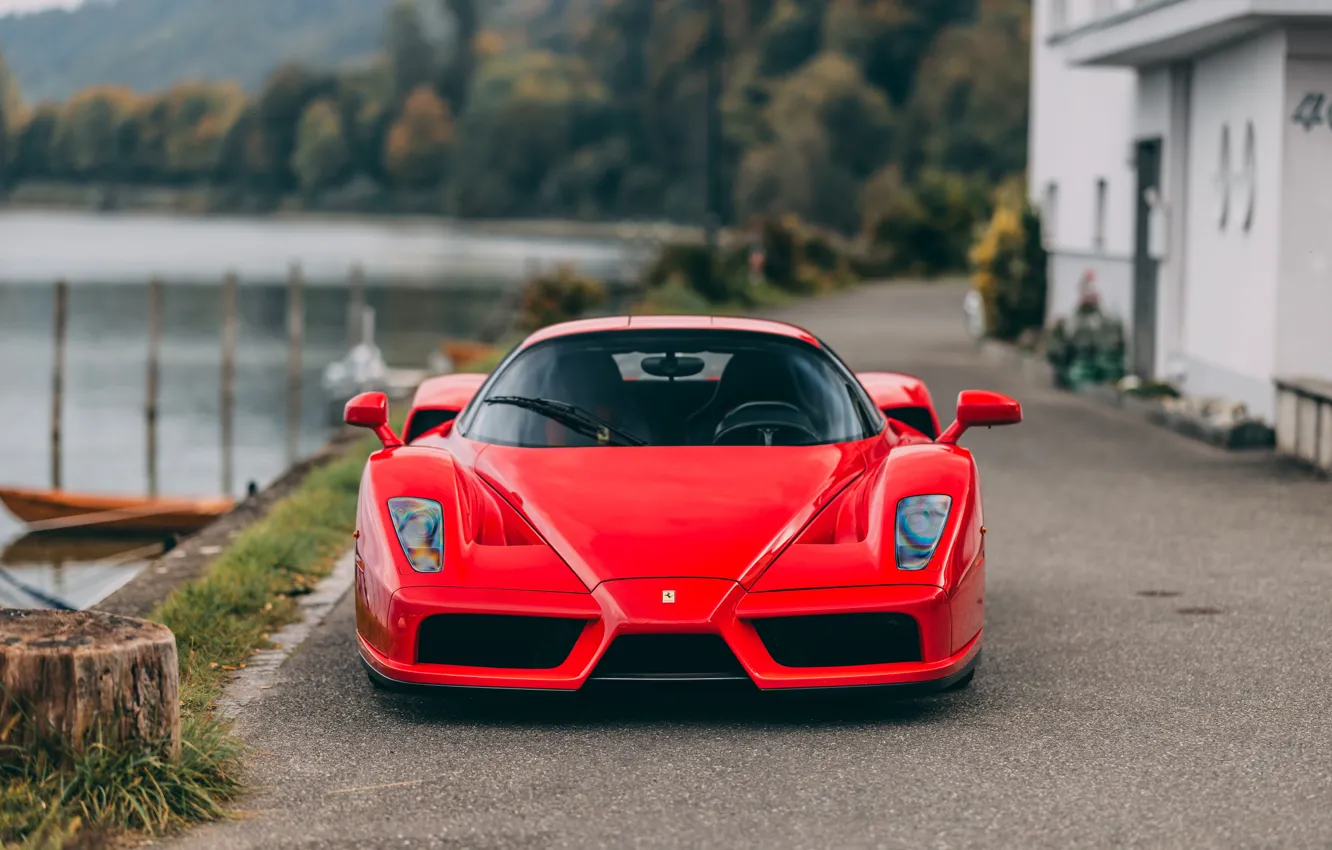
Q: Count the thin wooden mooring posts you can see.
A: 5